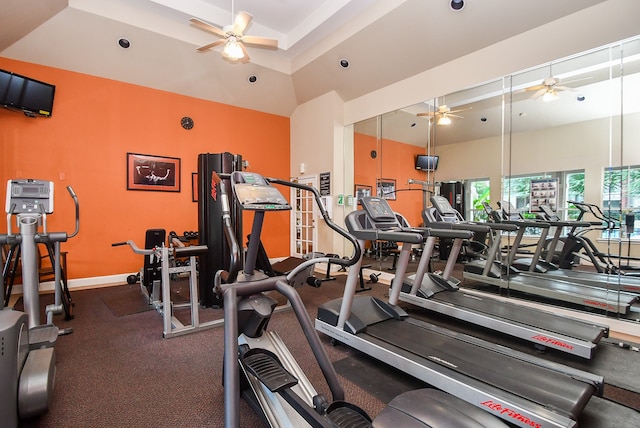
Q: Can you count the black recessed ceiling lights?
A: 4